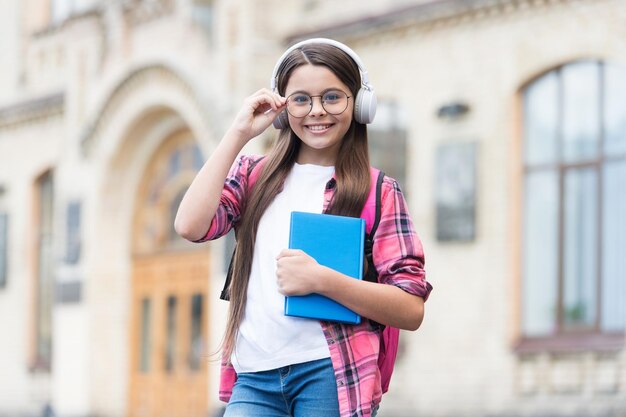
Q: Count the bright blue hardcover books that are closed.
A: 1